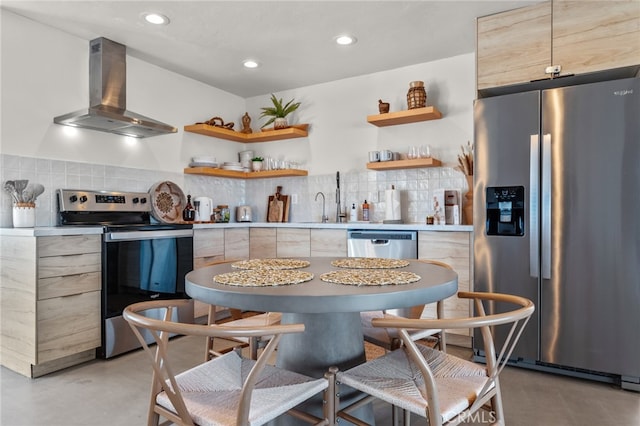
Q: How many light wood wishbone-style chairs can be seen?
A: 4